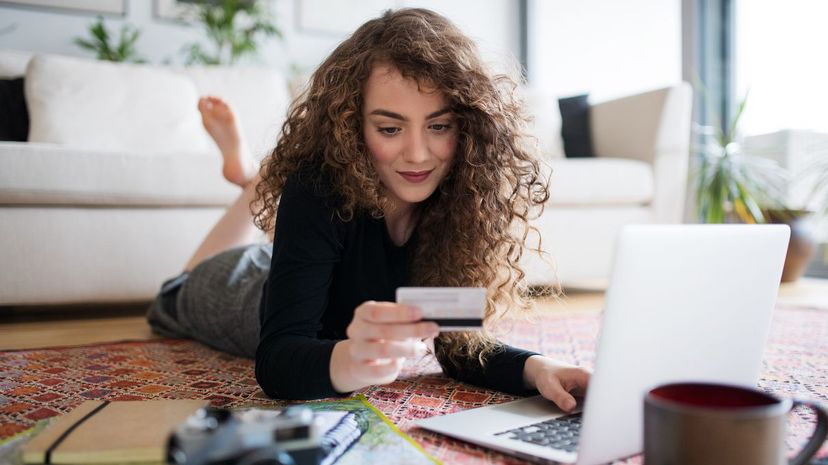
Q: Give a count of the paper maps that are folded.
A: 0